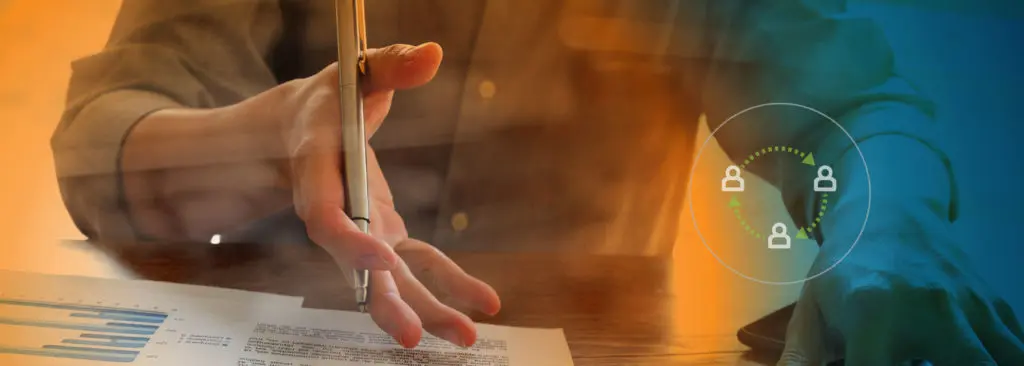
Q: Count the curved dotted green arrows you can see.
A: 3